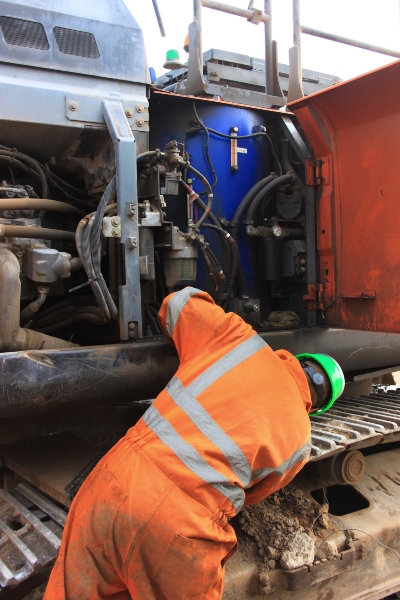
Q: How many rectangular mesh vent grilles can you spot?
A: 2